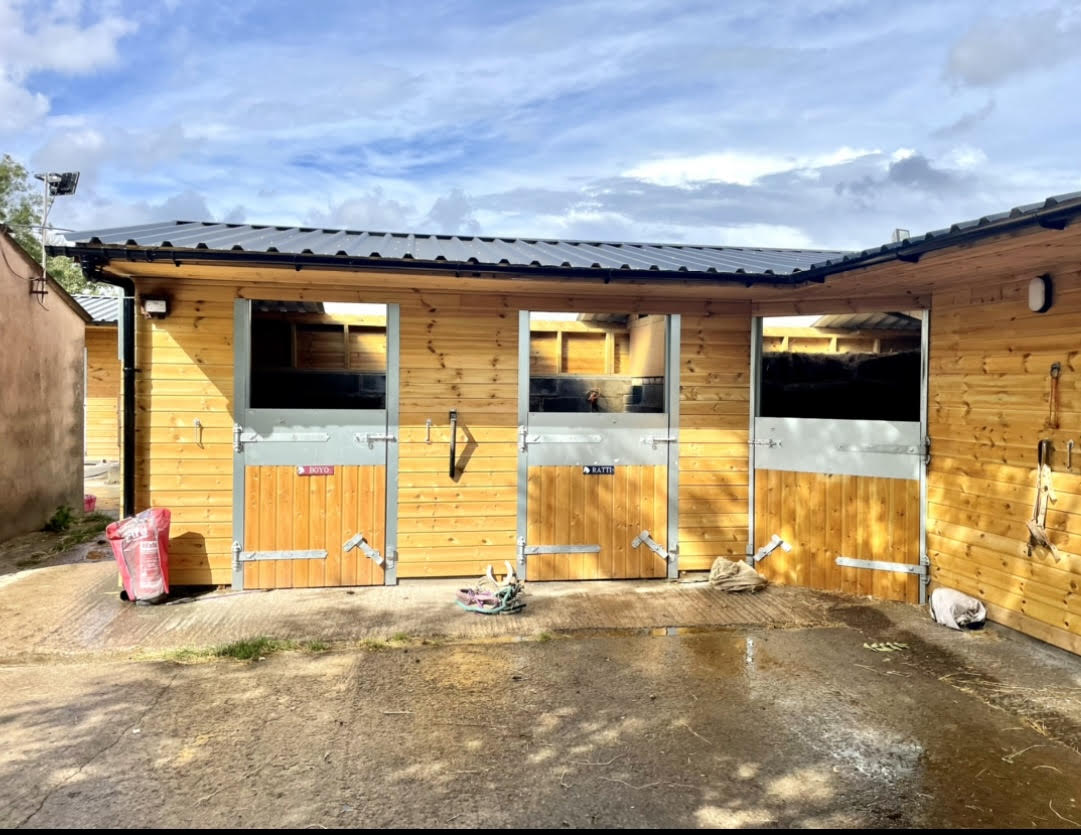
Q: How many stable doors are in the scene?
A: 3